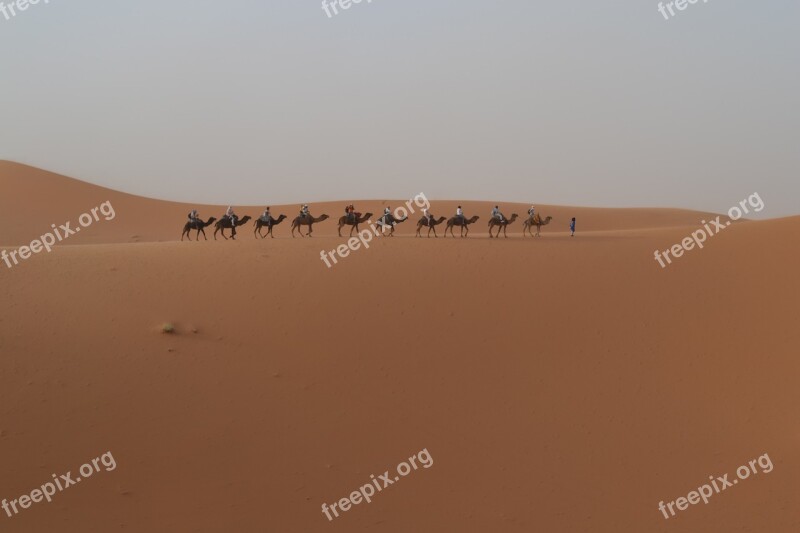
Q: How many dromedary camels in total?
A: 10